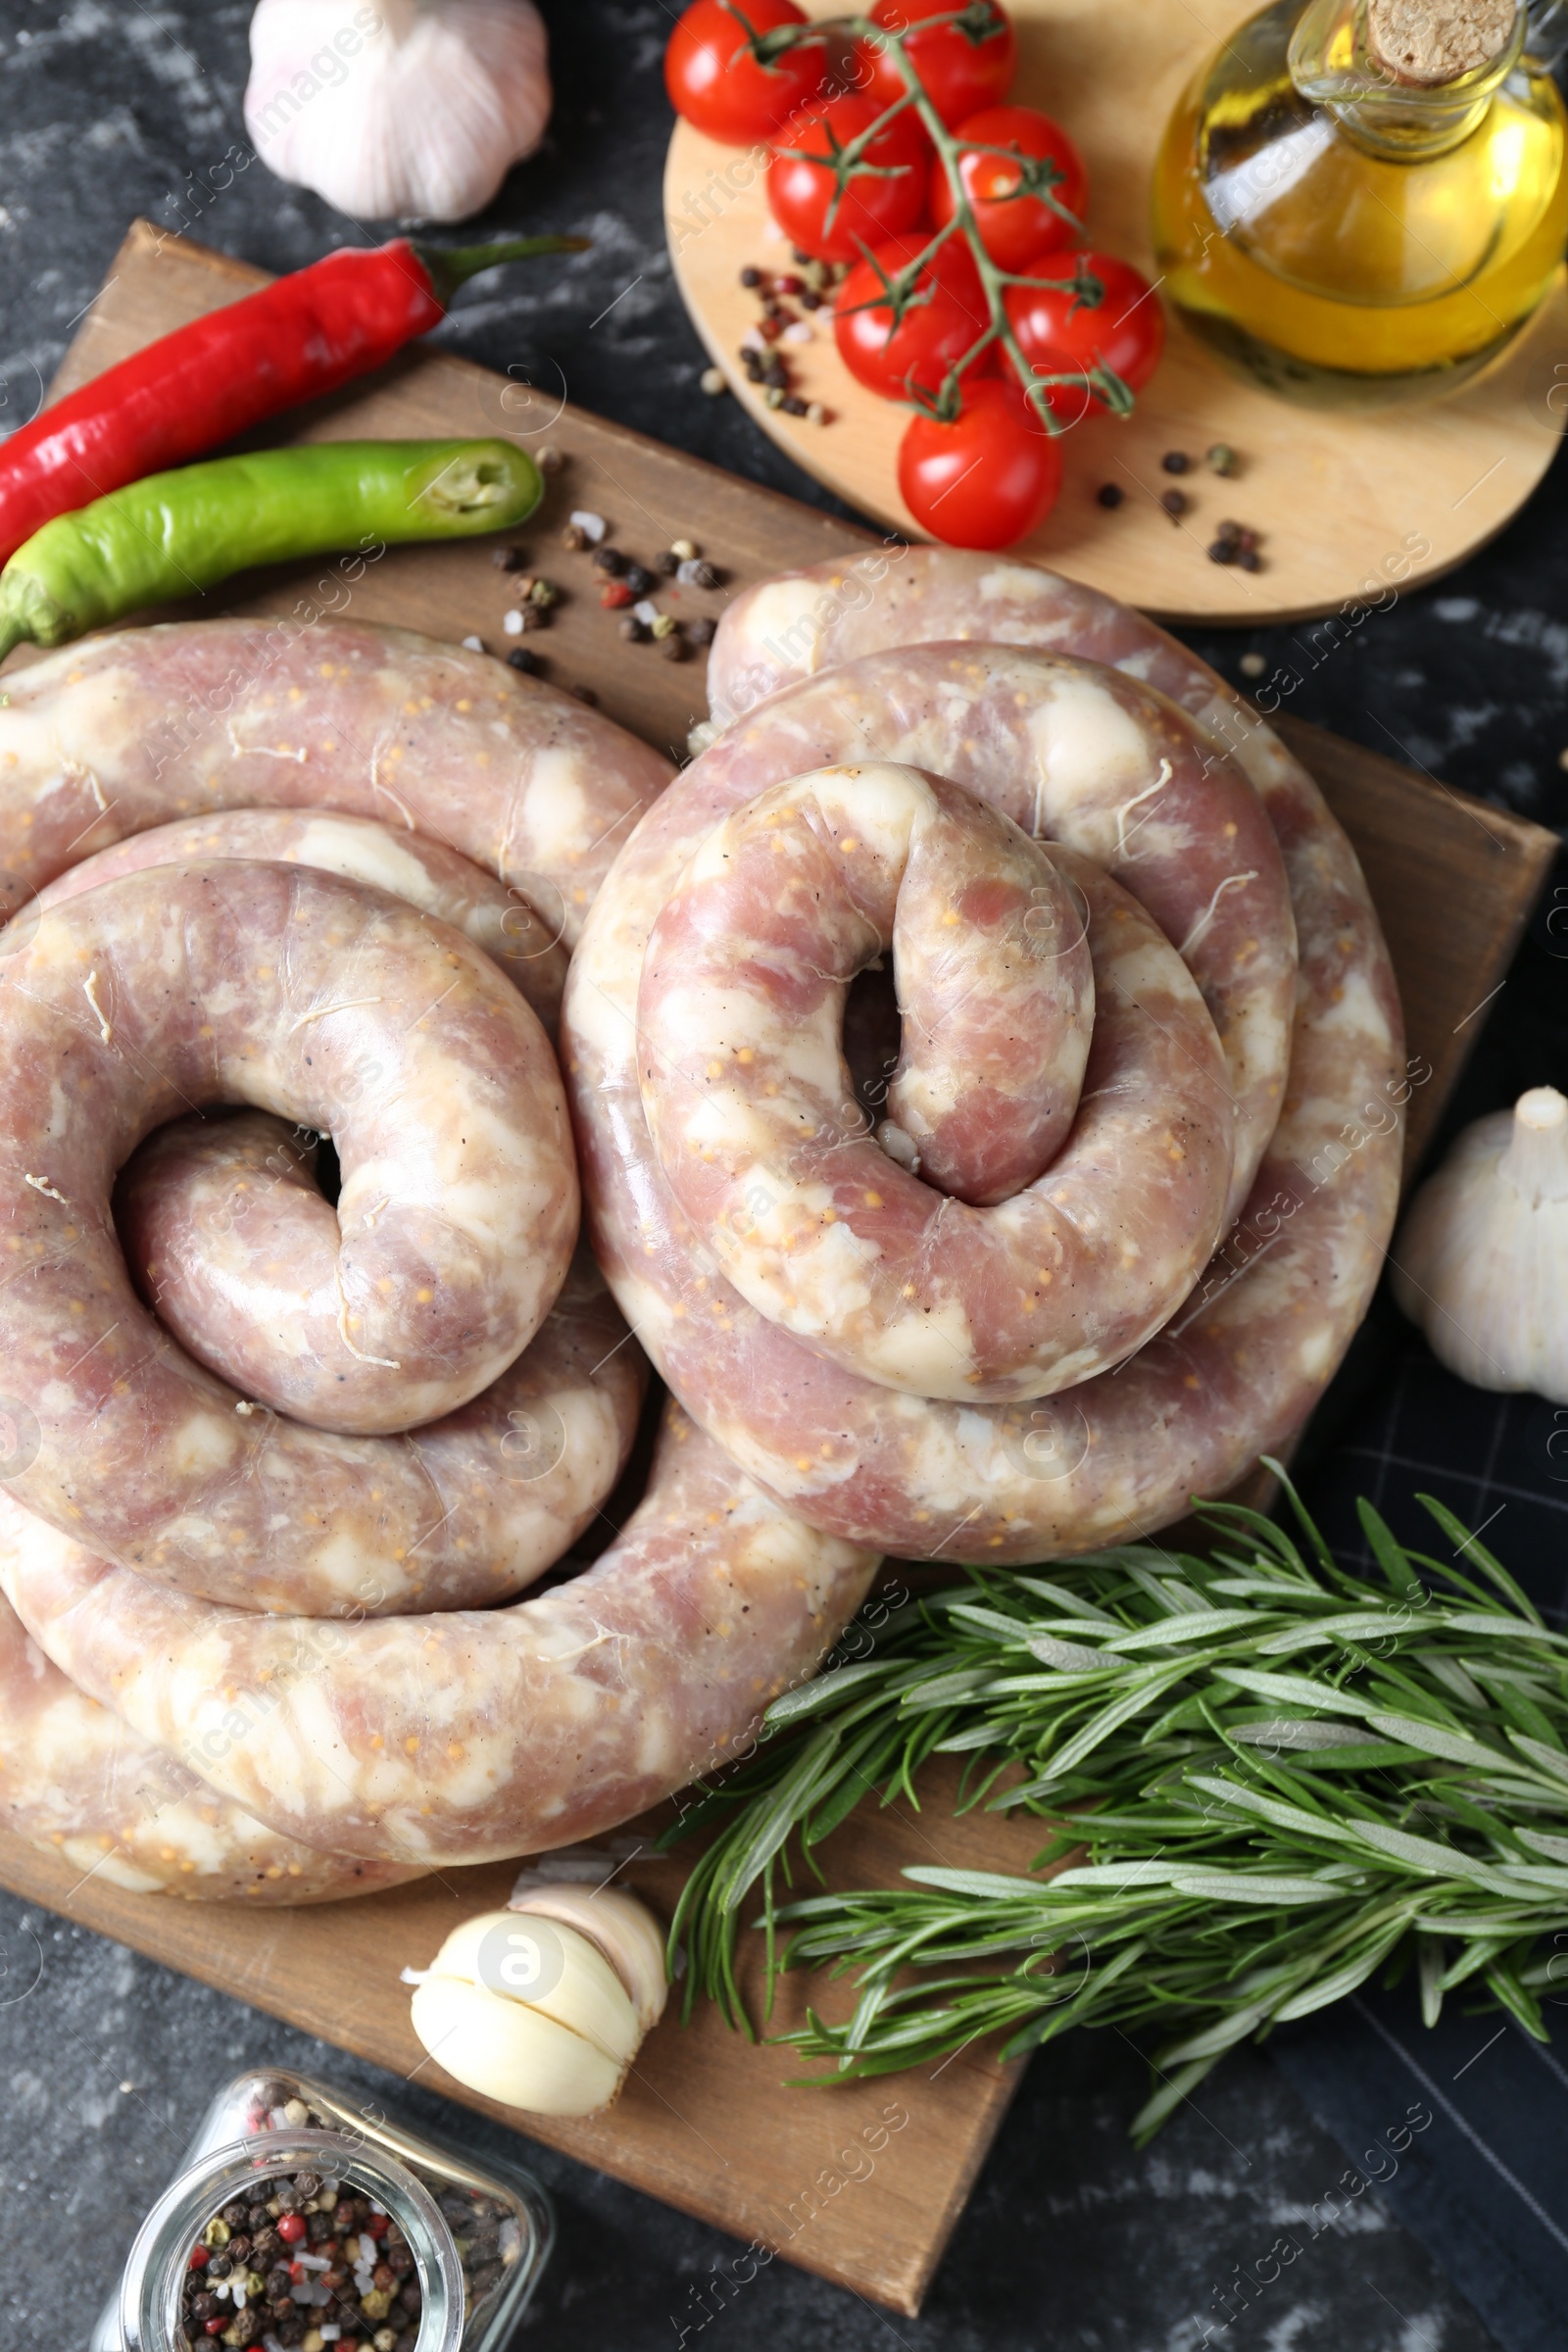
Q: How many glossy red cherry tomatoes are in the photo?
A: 7